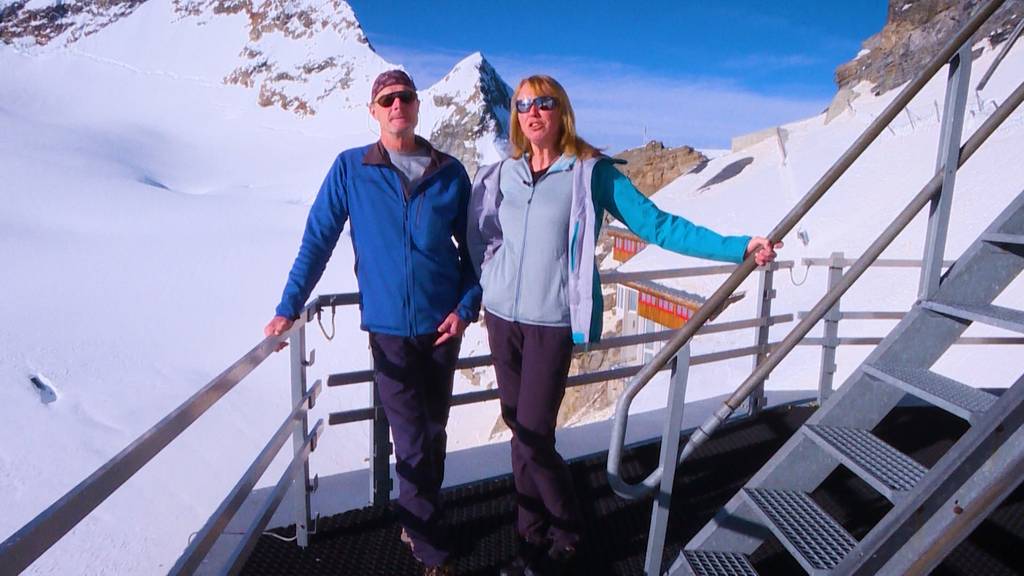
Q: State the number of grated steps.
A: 6